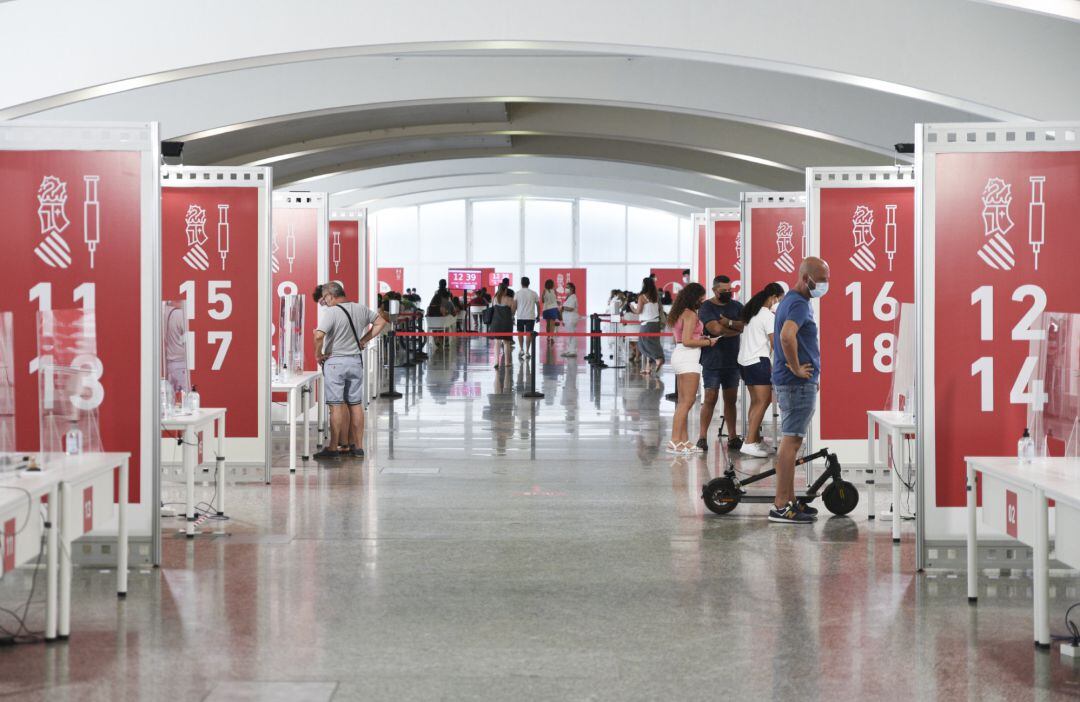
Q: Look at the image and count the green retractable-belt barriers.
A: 0